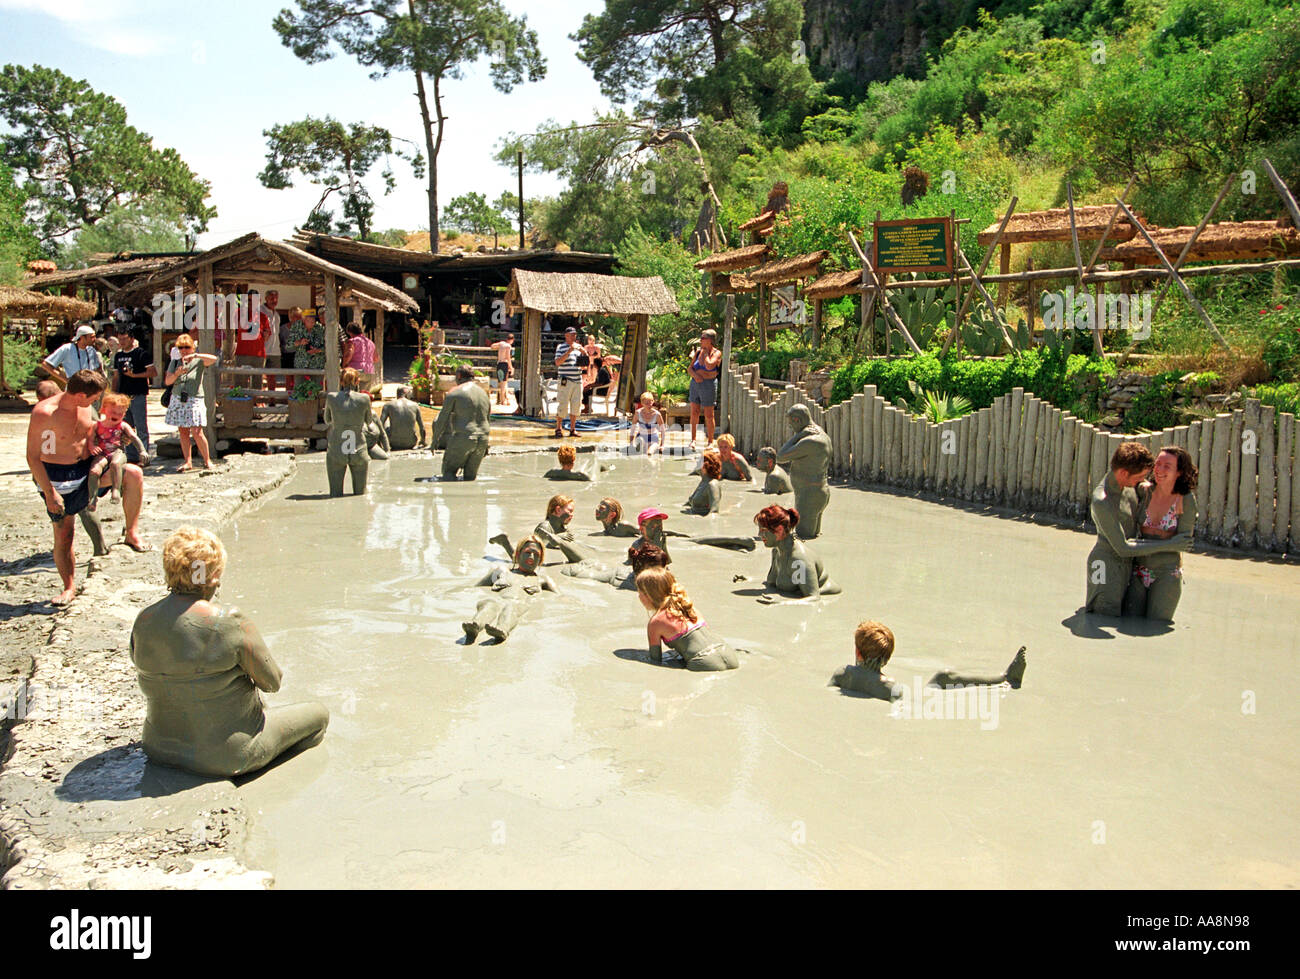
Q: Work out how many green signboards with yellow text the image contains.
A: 1